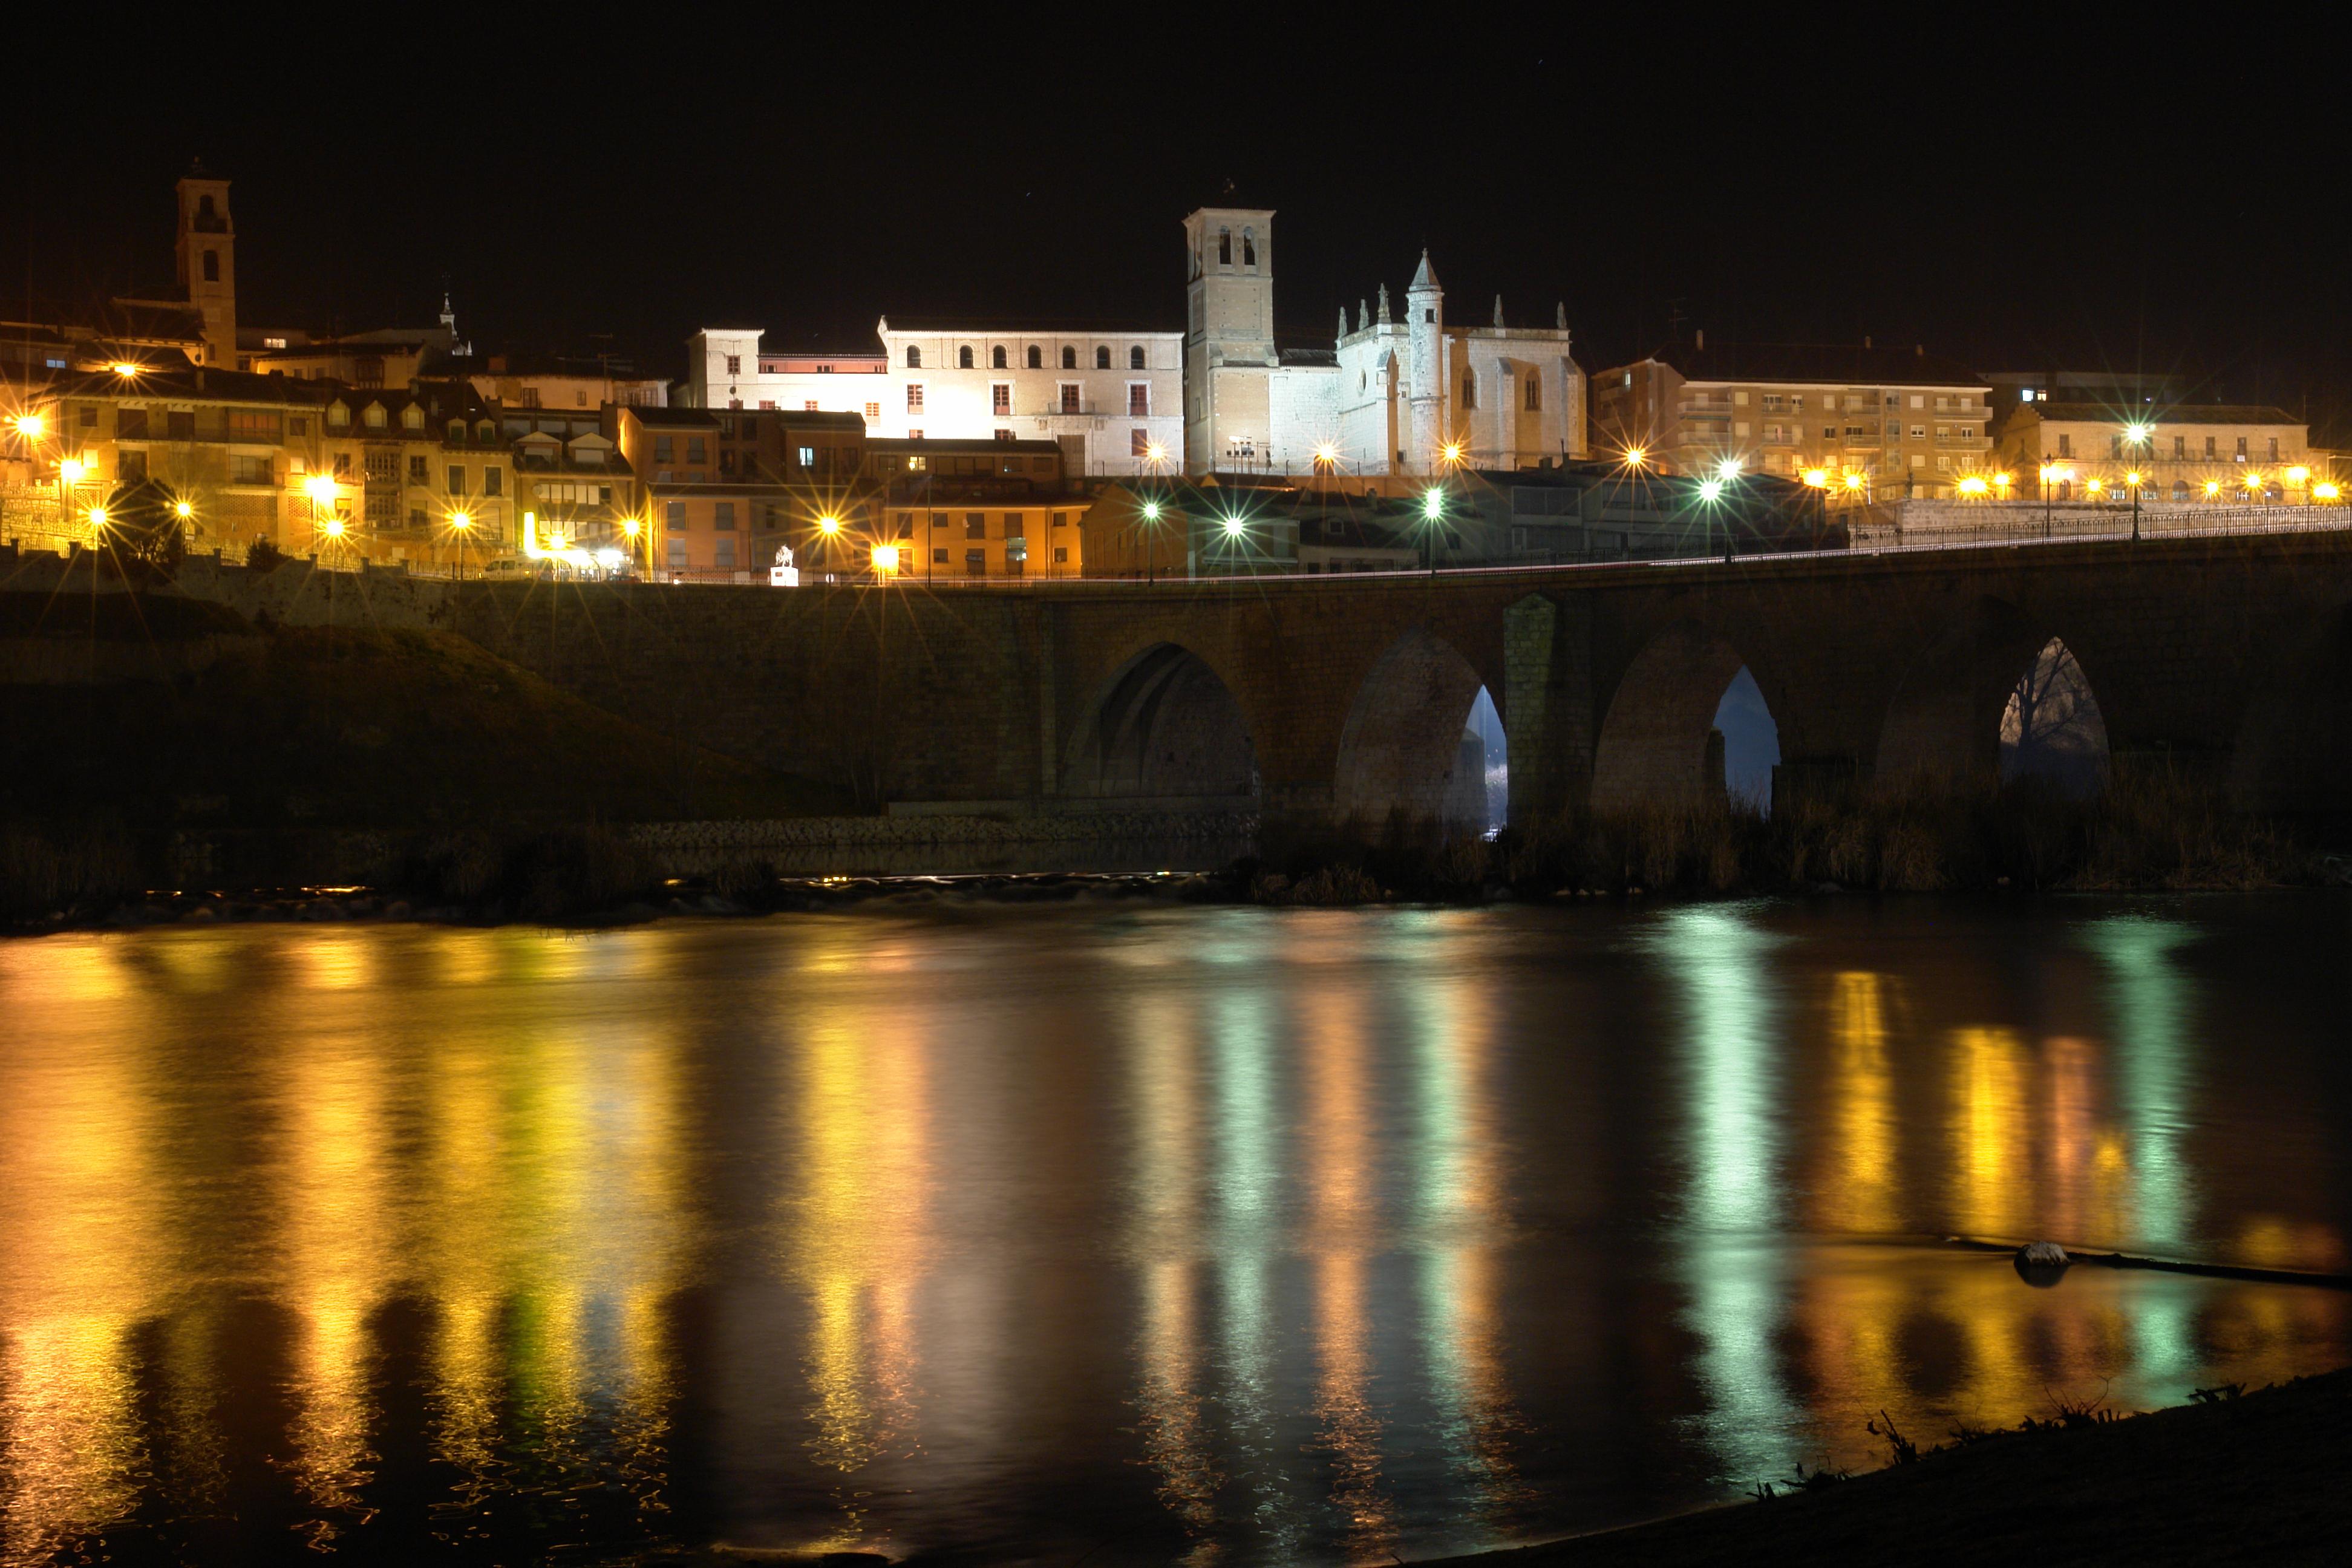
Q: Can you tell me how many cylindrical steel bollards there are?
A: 0